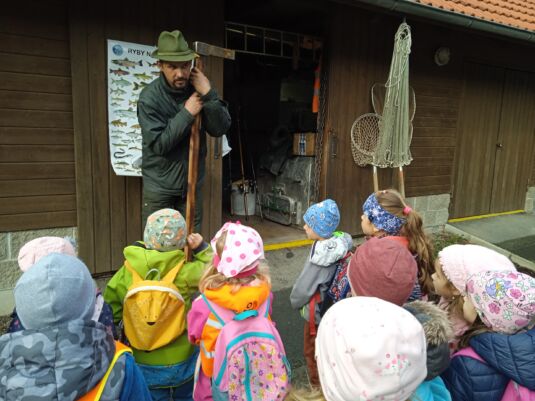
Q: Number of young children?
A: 10